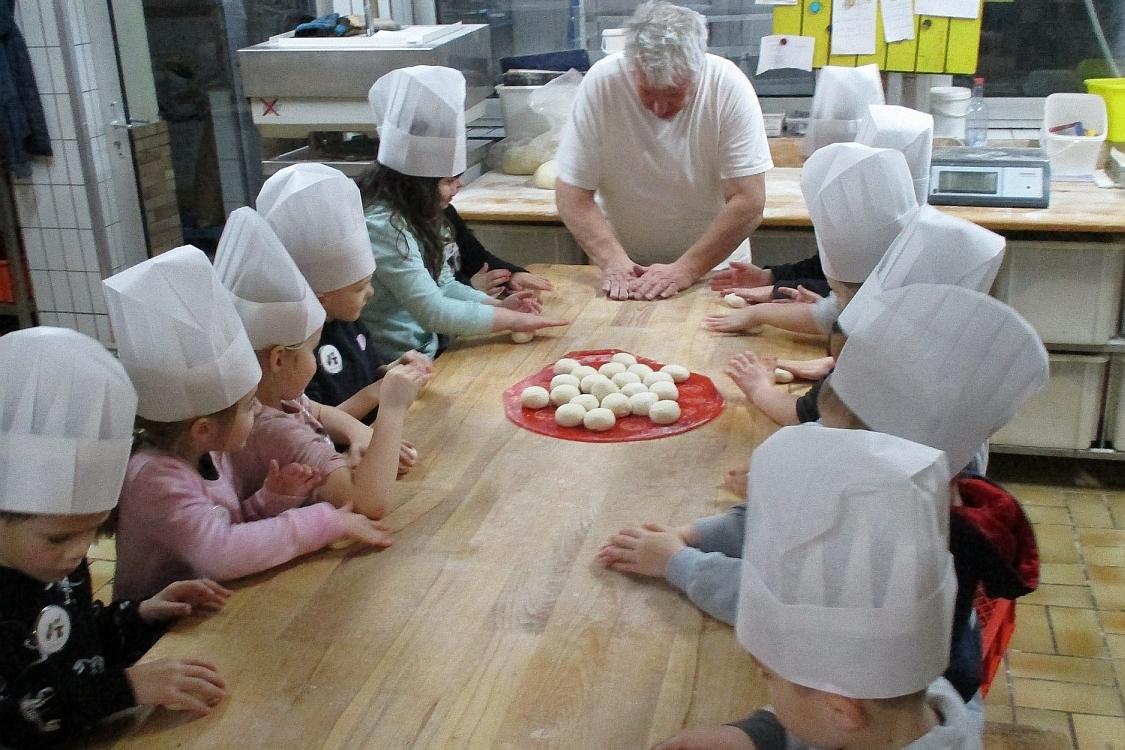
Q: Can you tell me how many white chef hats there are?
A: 11